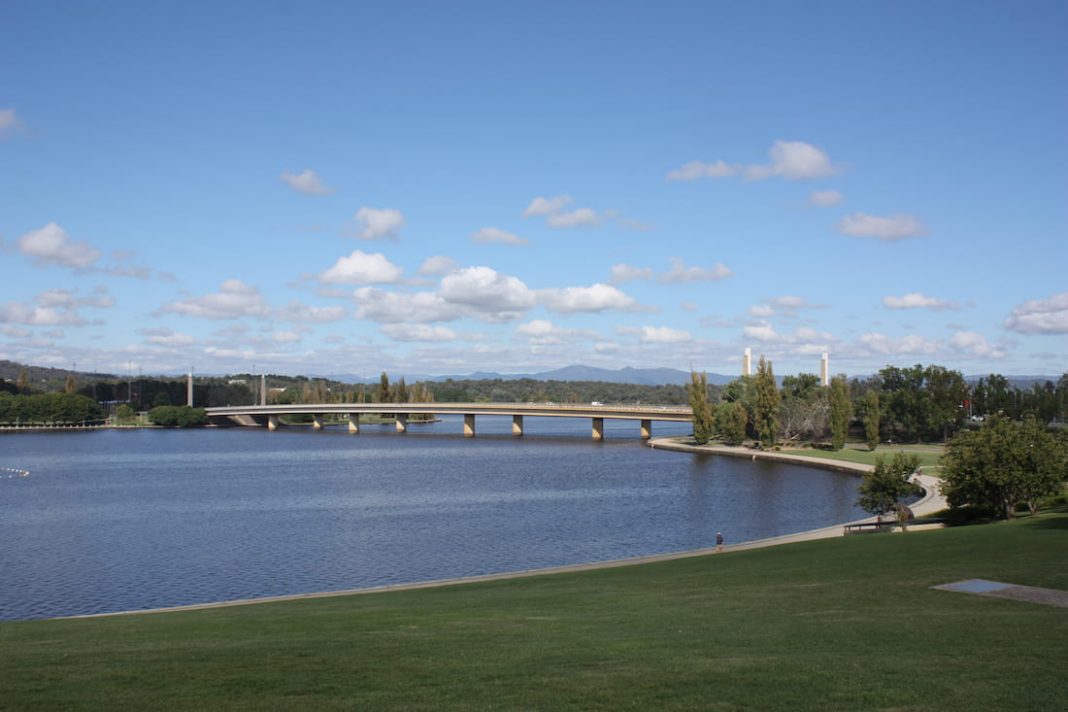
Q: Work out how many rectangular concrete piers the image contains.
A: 8